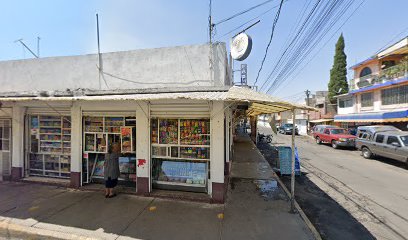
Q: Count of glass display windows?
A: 3